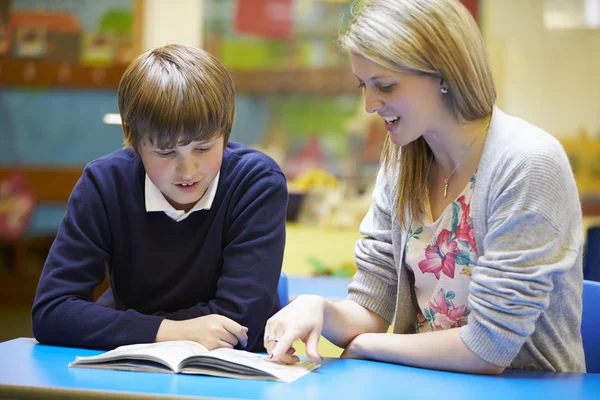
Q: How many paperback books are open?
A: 1